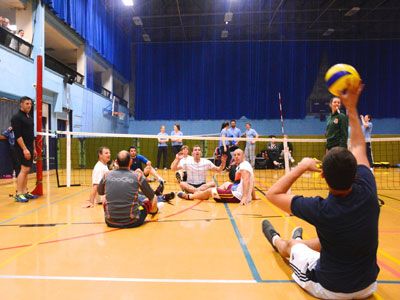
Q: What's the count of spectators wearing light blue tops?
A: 6